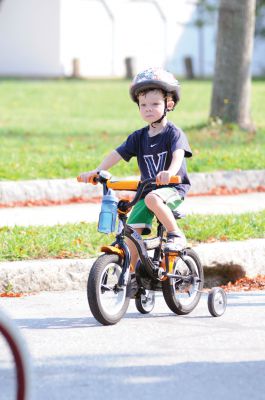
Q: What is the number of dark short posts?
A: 3